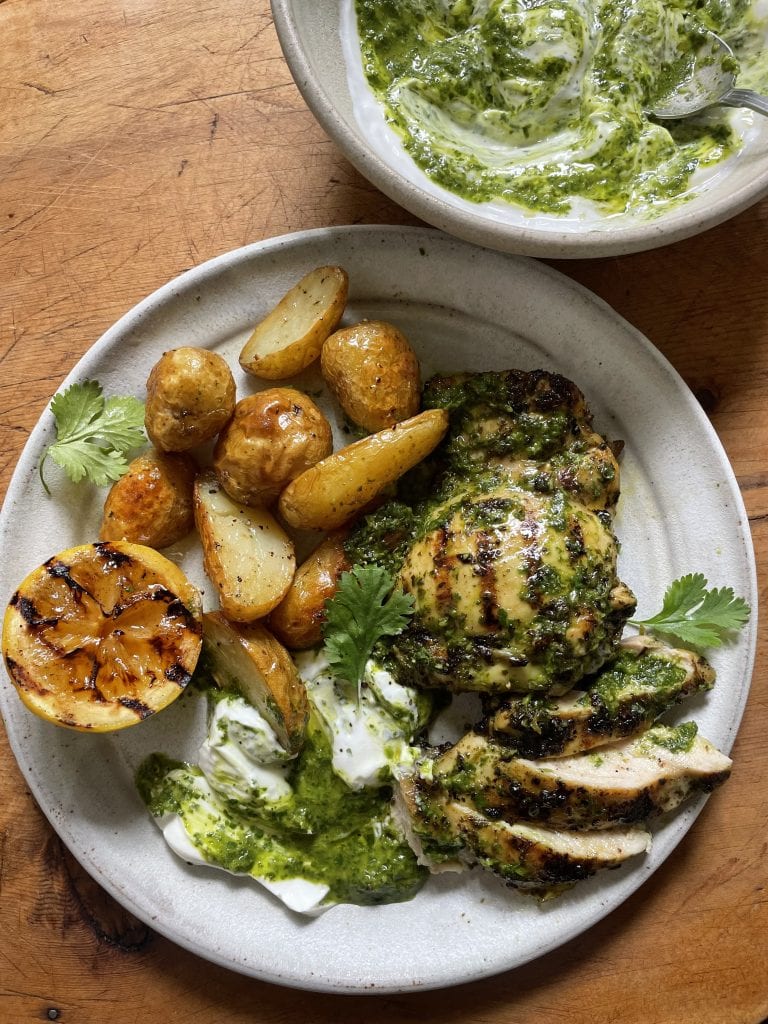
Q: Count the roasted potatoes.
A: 9